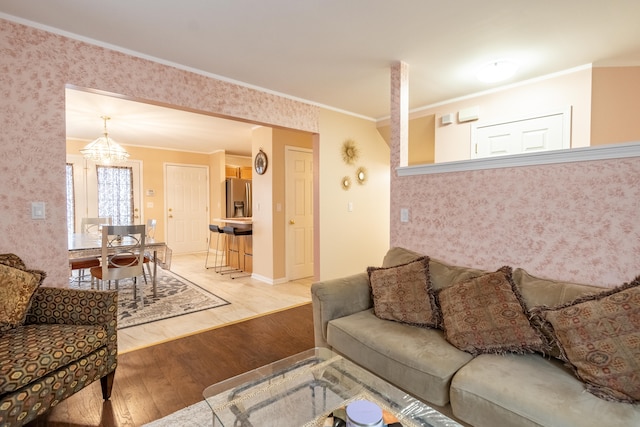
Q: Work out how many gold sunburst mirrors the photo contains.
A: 3